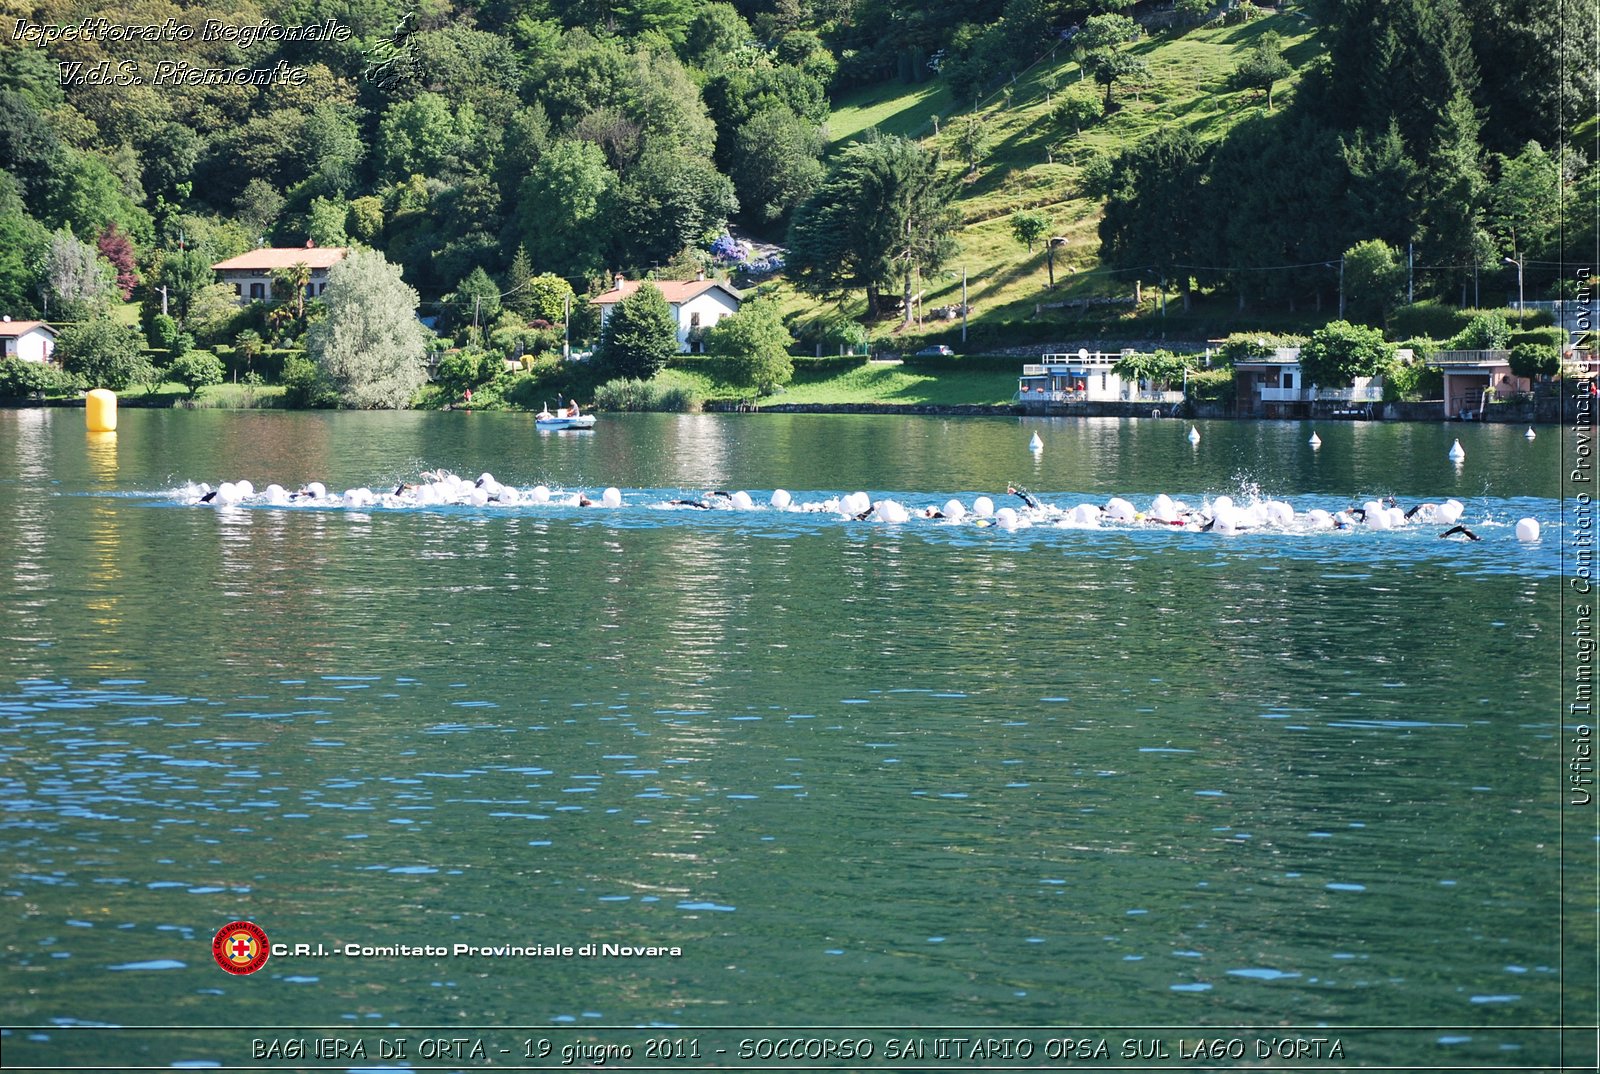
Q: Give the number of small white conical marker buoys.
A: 5